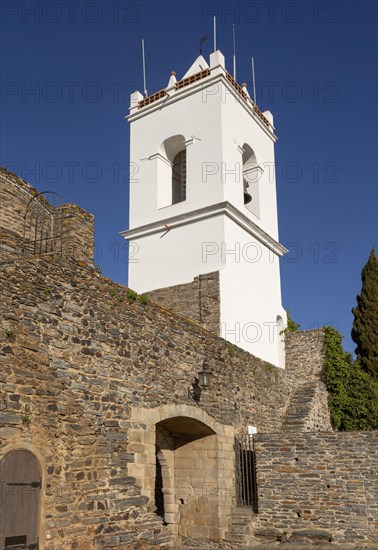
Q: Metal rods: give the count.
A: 4